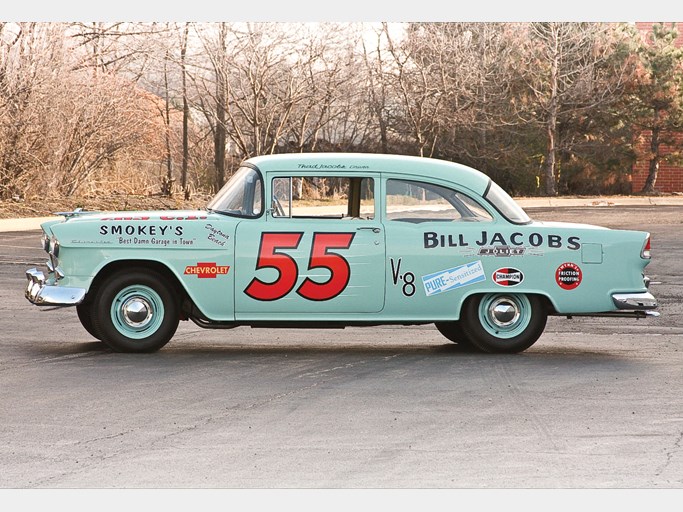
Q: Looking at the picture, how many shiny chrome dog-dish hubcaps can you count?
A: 2